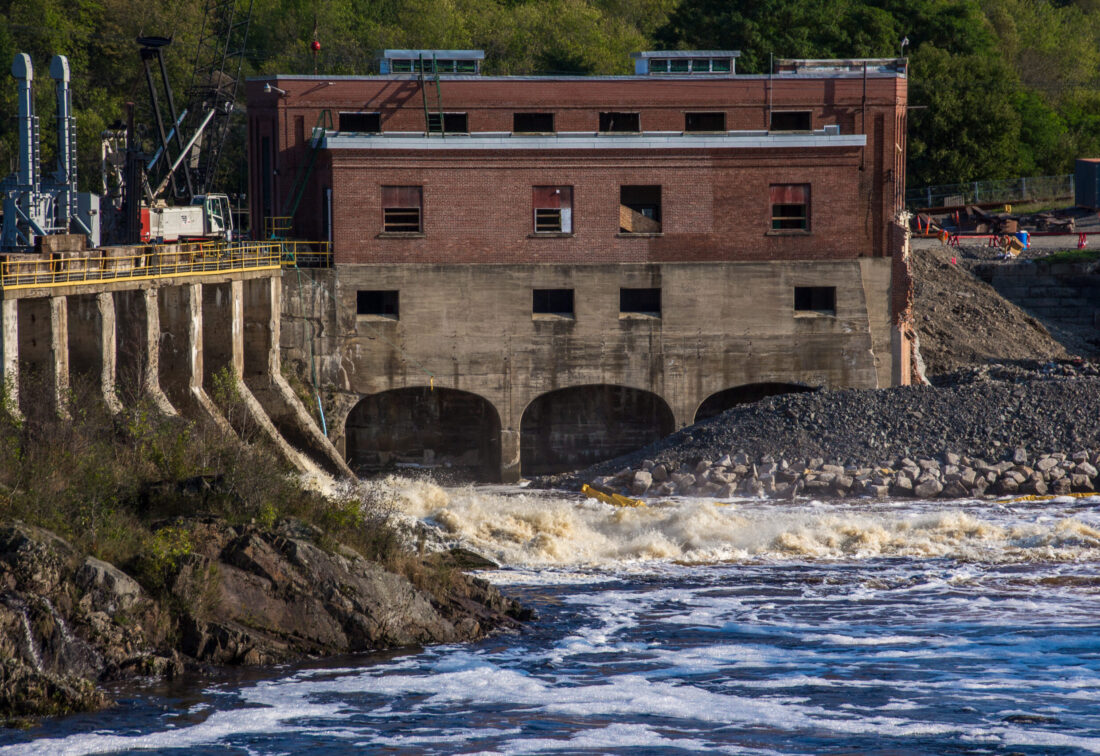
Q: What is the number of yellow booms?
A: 2